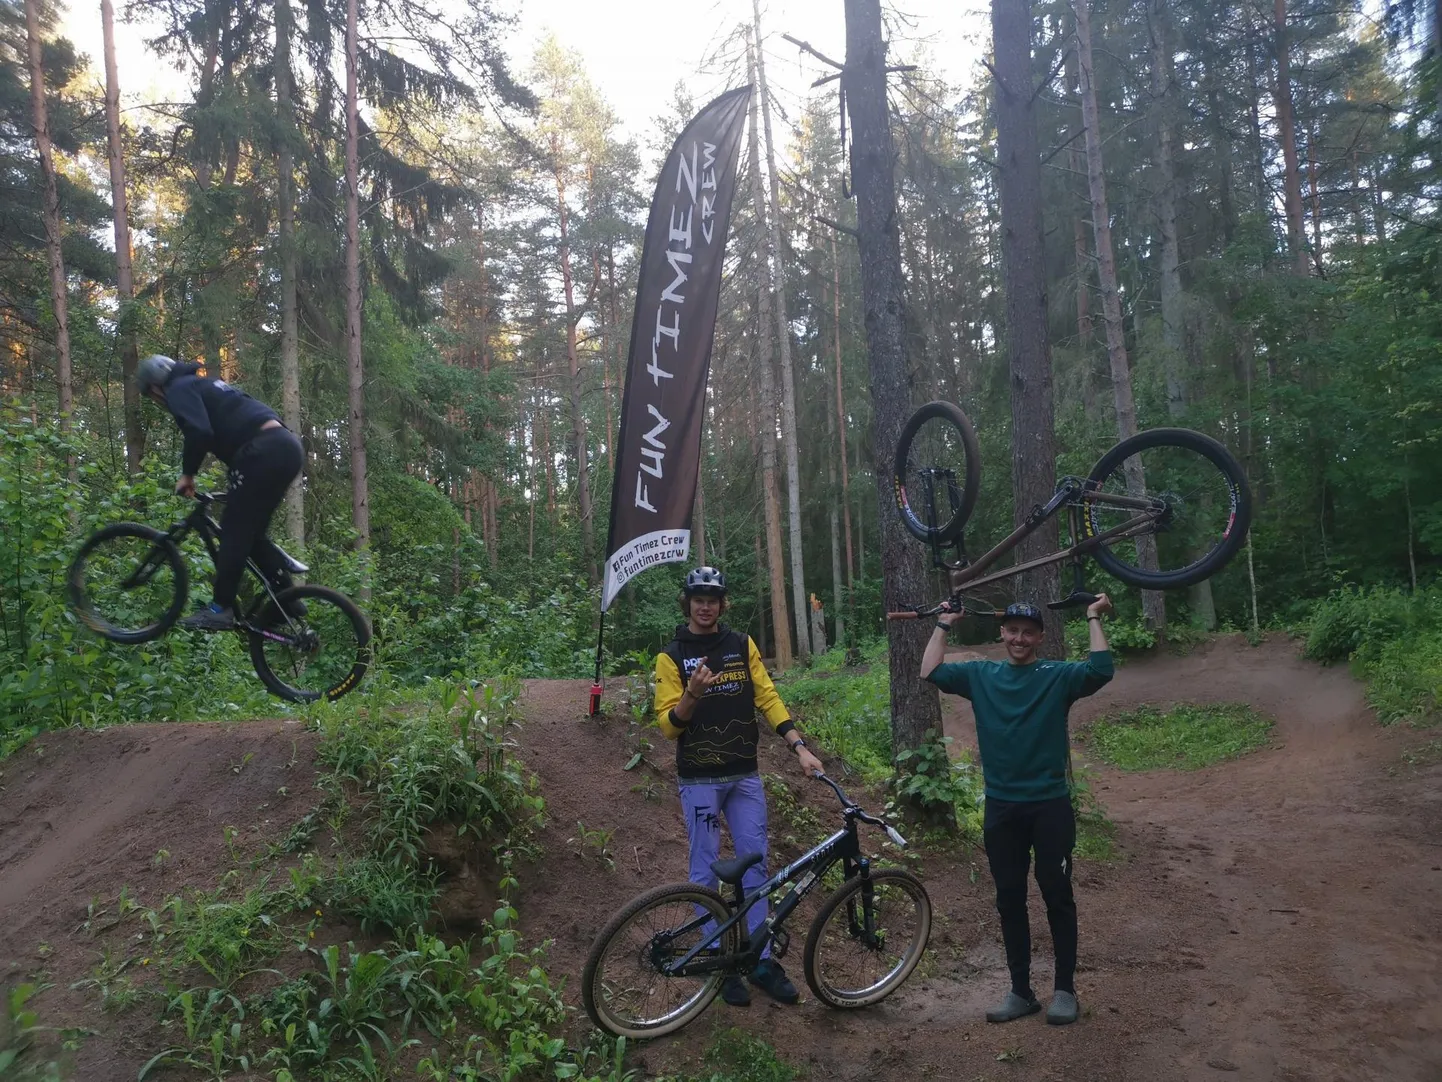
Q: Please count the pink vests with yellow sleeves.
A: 0